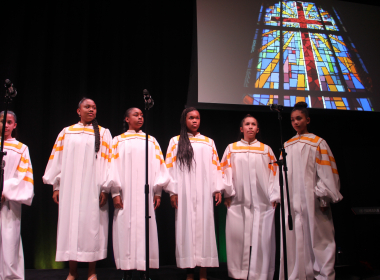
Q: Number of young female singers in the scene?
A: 6